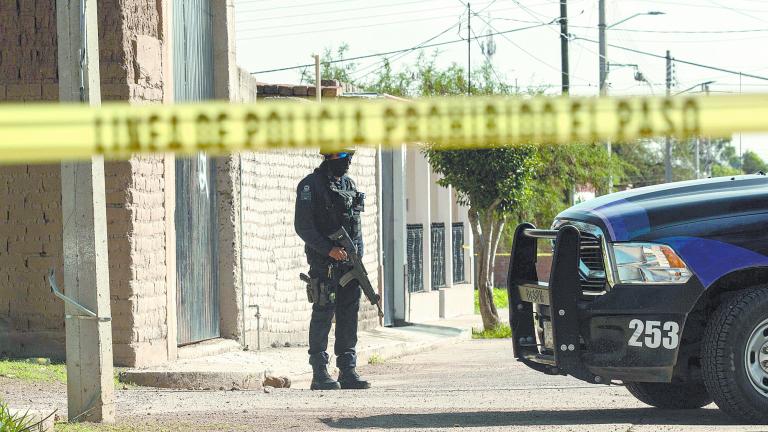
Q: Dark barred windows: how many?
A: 3